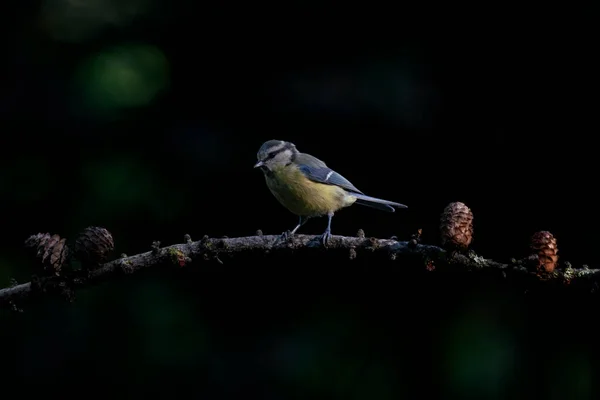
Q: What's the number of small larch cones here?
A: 4